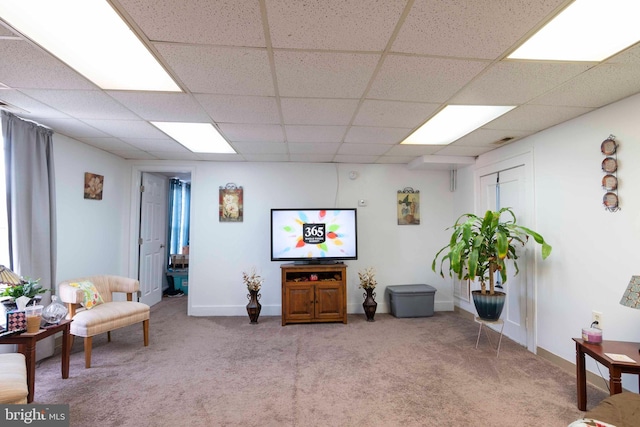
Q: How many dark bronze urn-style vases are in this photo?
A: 2